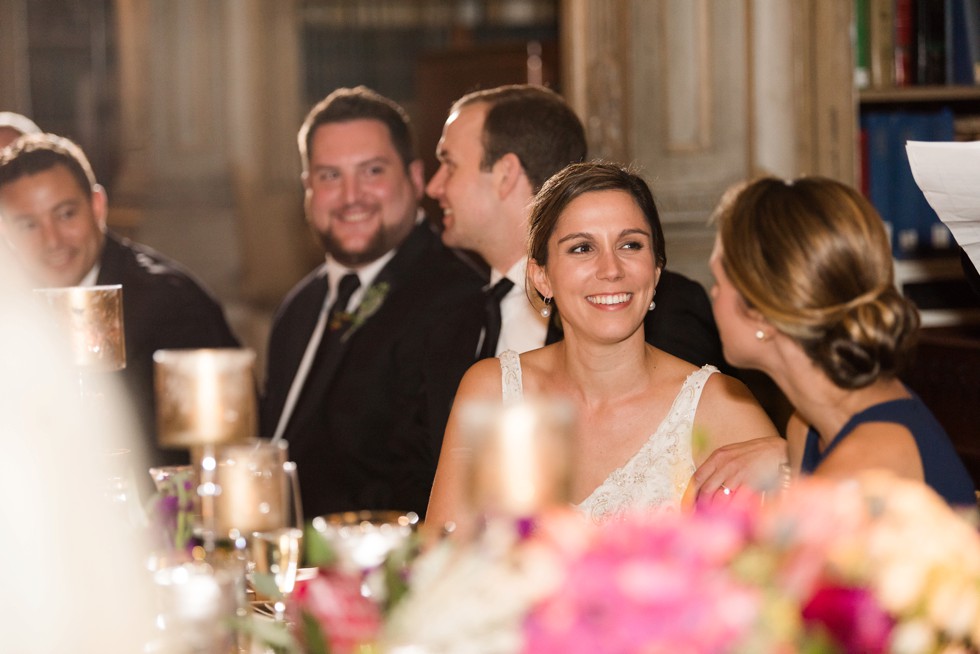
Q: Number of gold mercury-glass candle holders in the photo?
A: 4